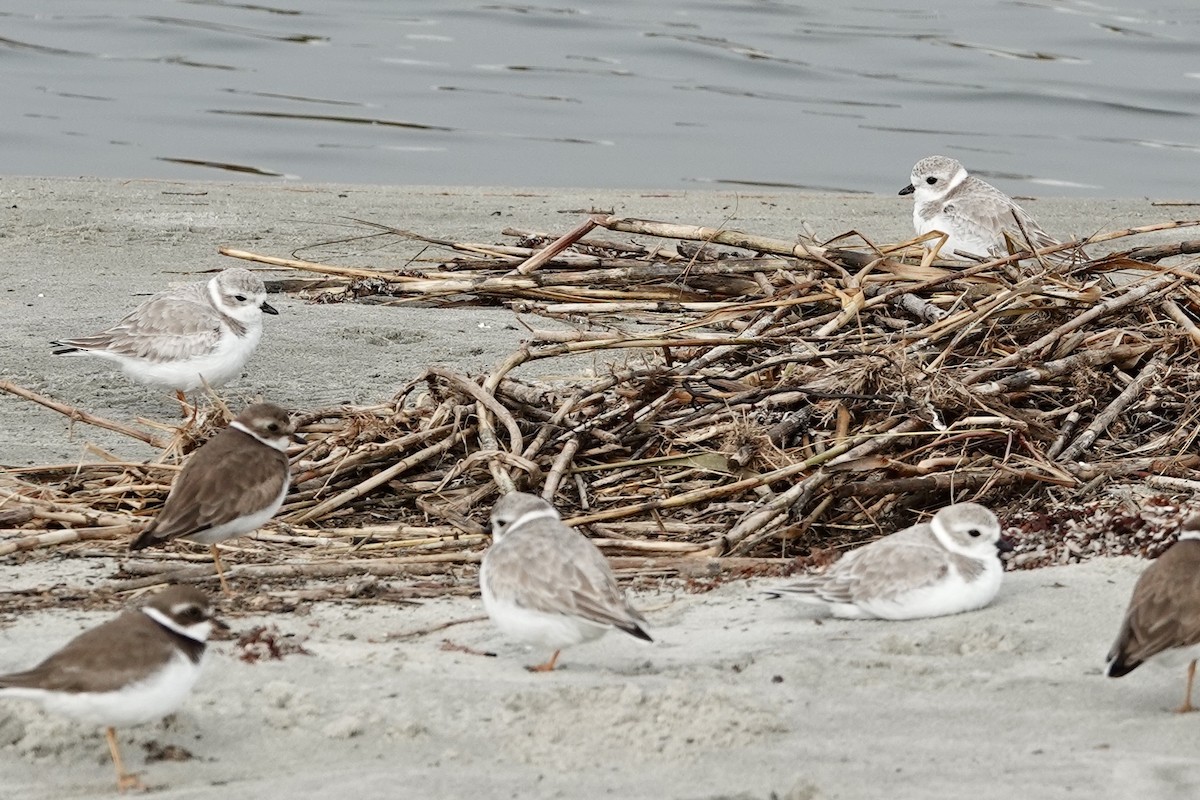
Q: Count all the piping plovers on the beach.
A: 4